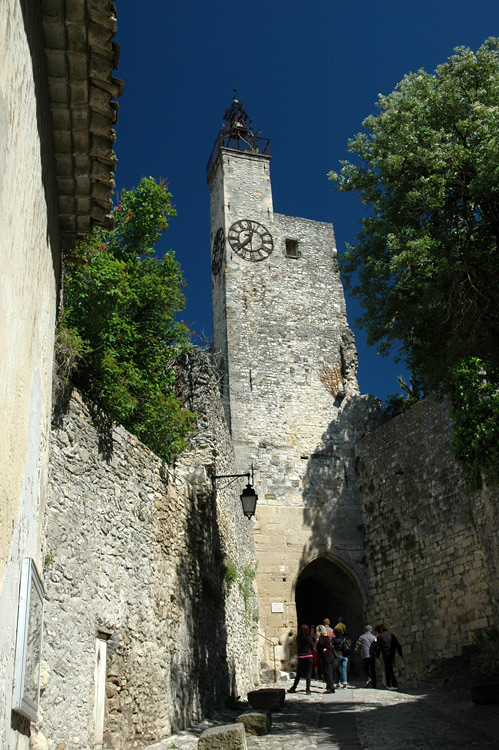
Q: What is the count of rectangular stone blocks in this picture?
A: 3